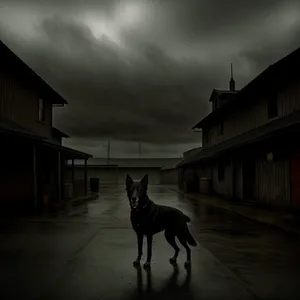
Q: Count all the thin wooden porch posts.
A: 4